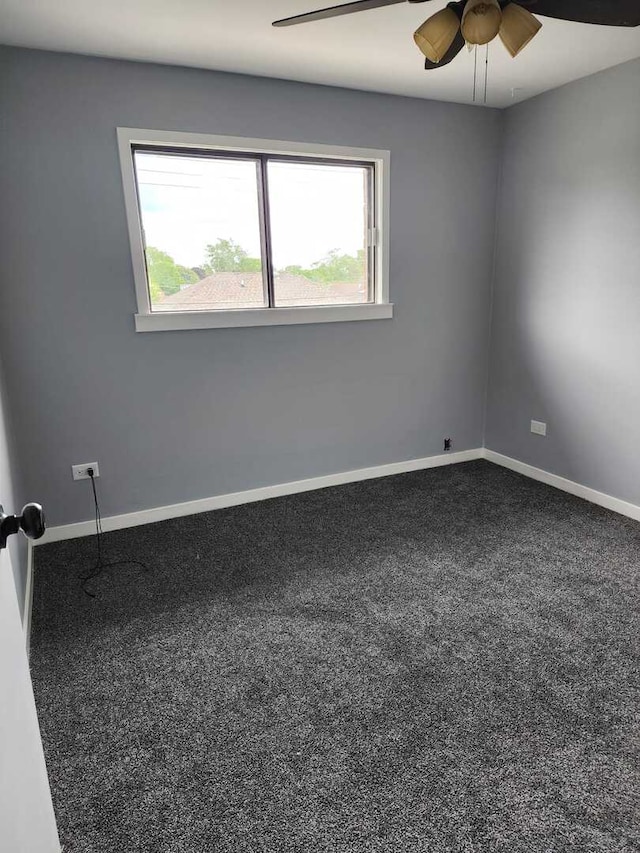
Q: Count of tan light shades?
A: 3